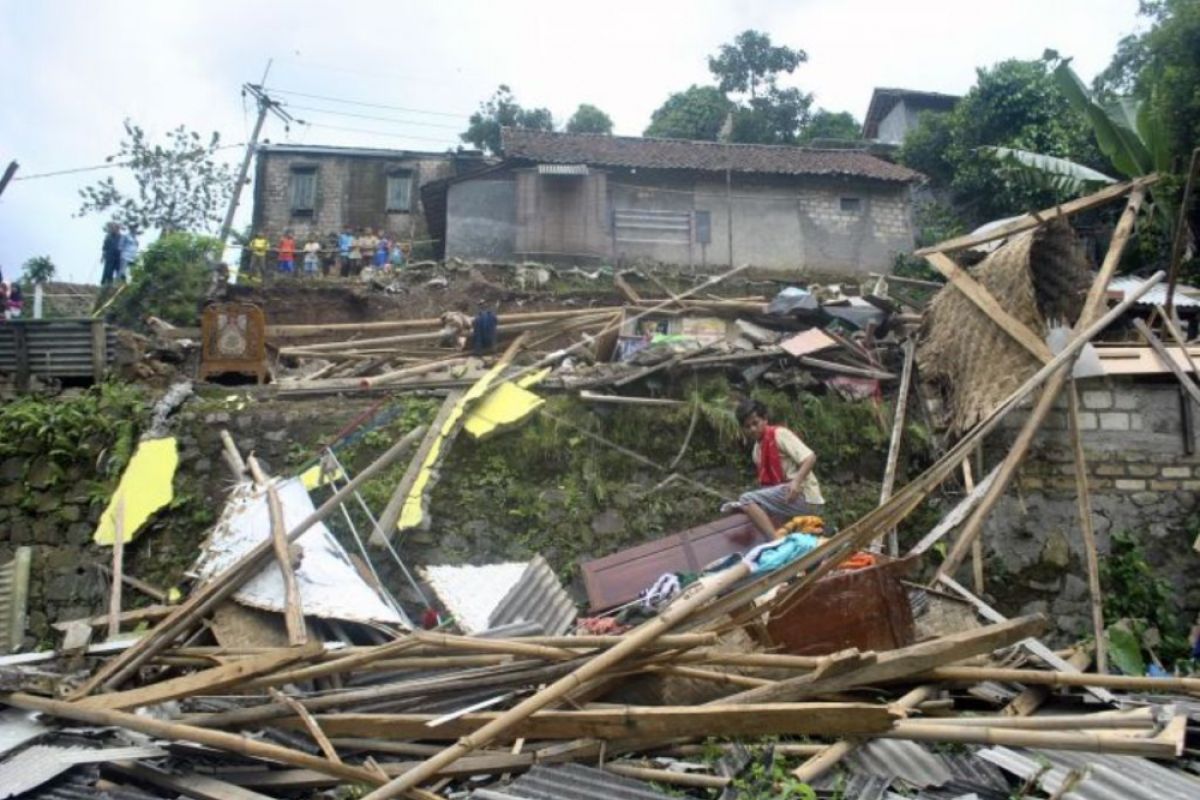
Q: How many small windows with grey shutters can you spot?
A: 2